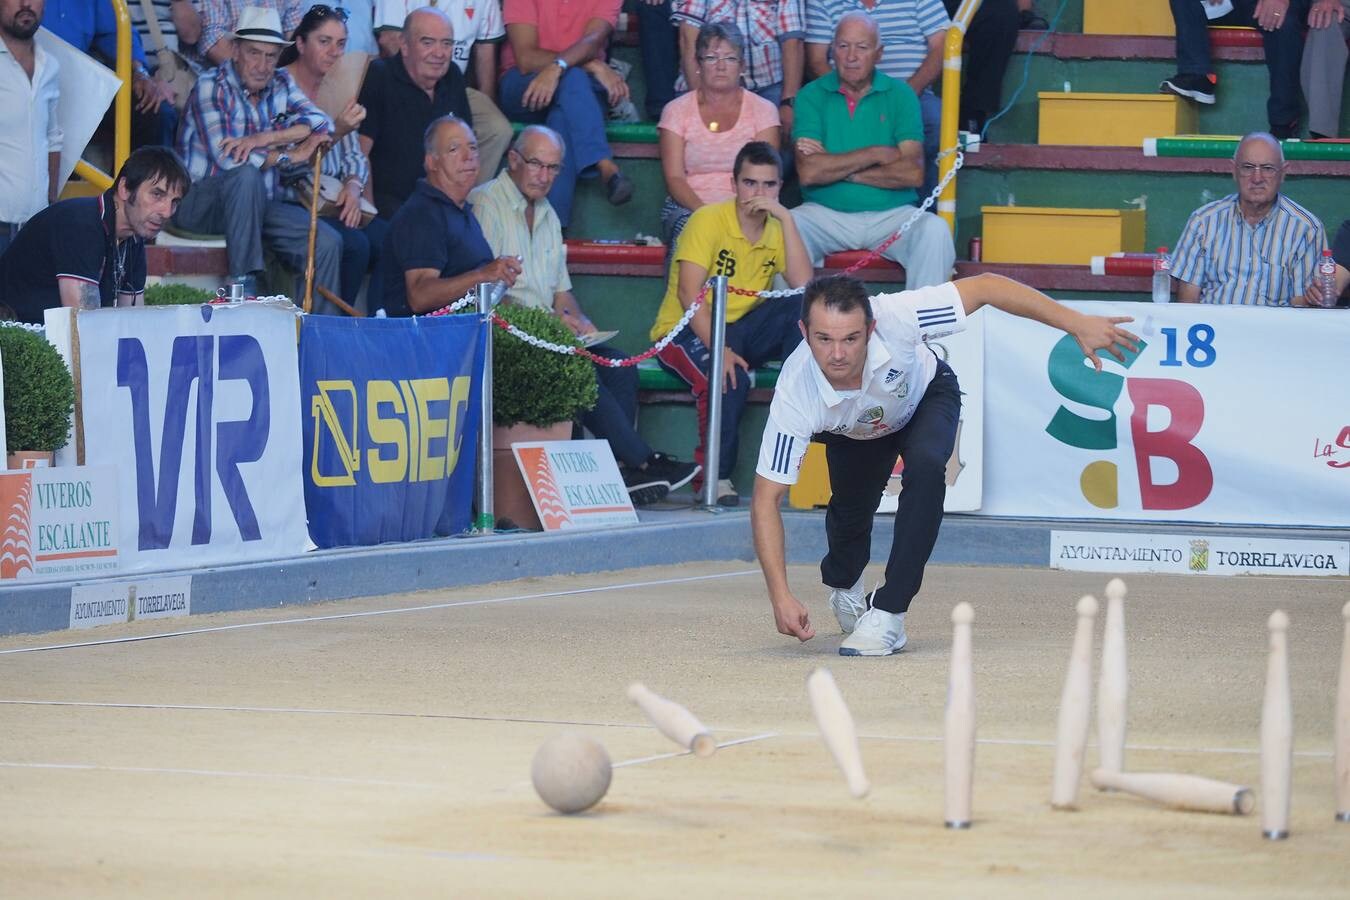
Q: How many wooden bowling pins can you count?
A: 8